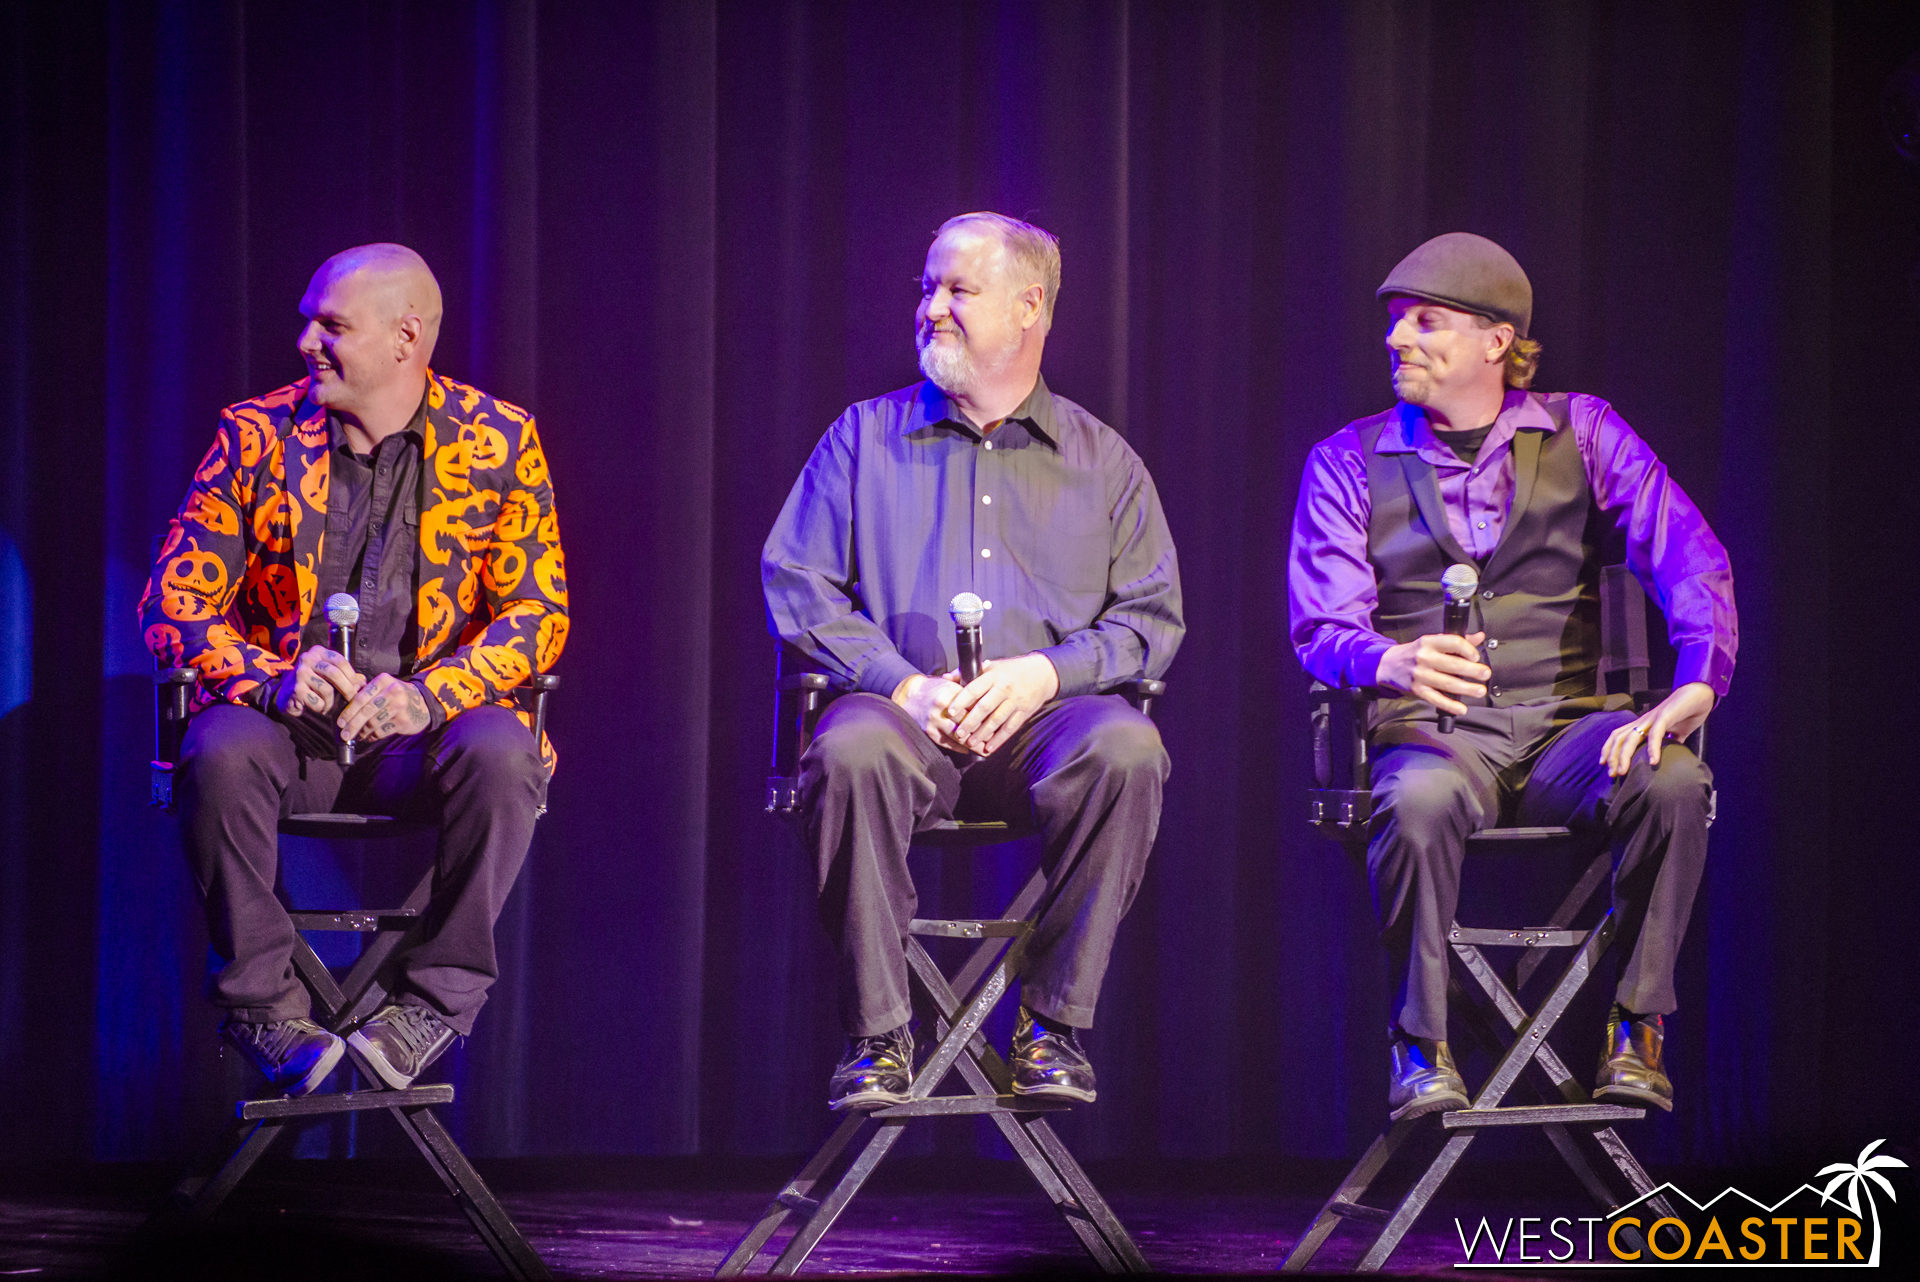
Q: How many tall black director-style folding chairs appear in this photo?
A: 3